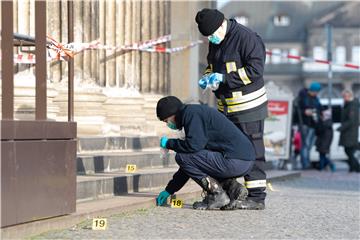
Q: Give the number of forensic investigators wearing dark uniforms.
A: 2